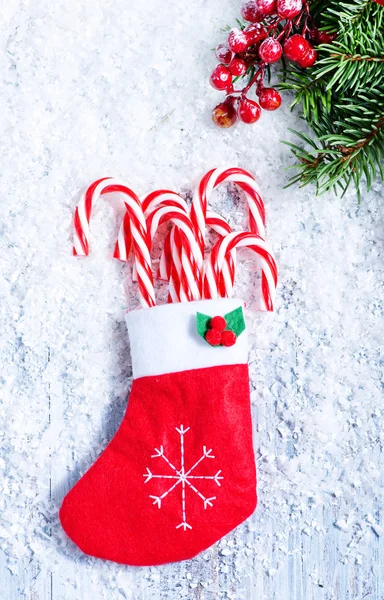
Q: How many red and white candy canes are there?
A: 6